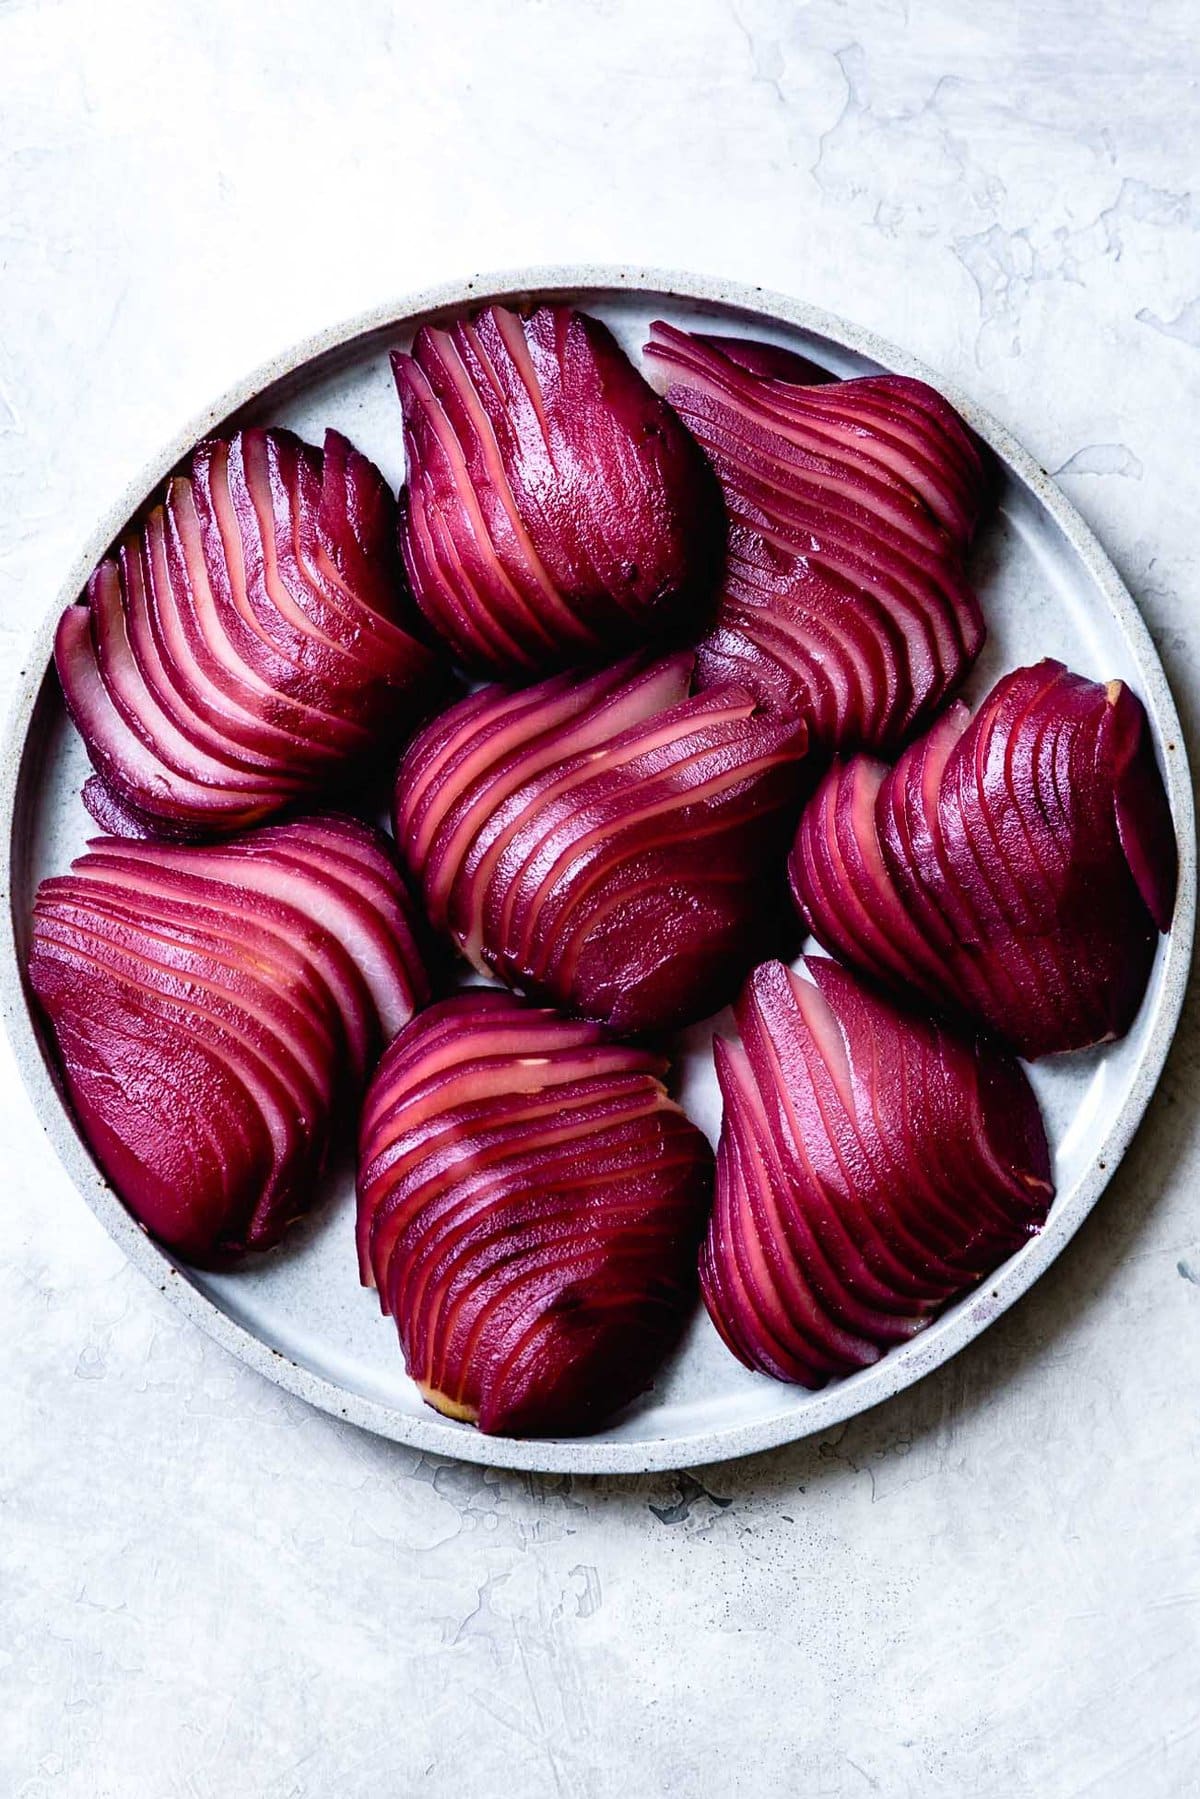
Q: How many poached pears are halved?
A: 8